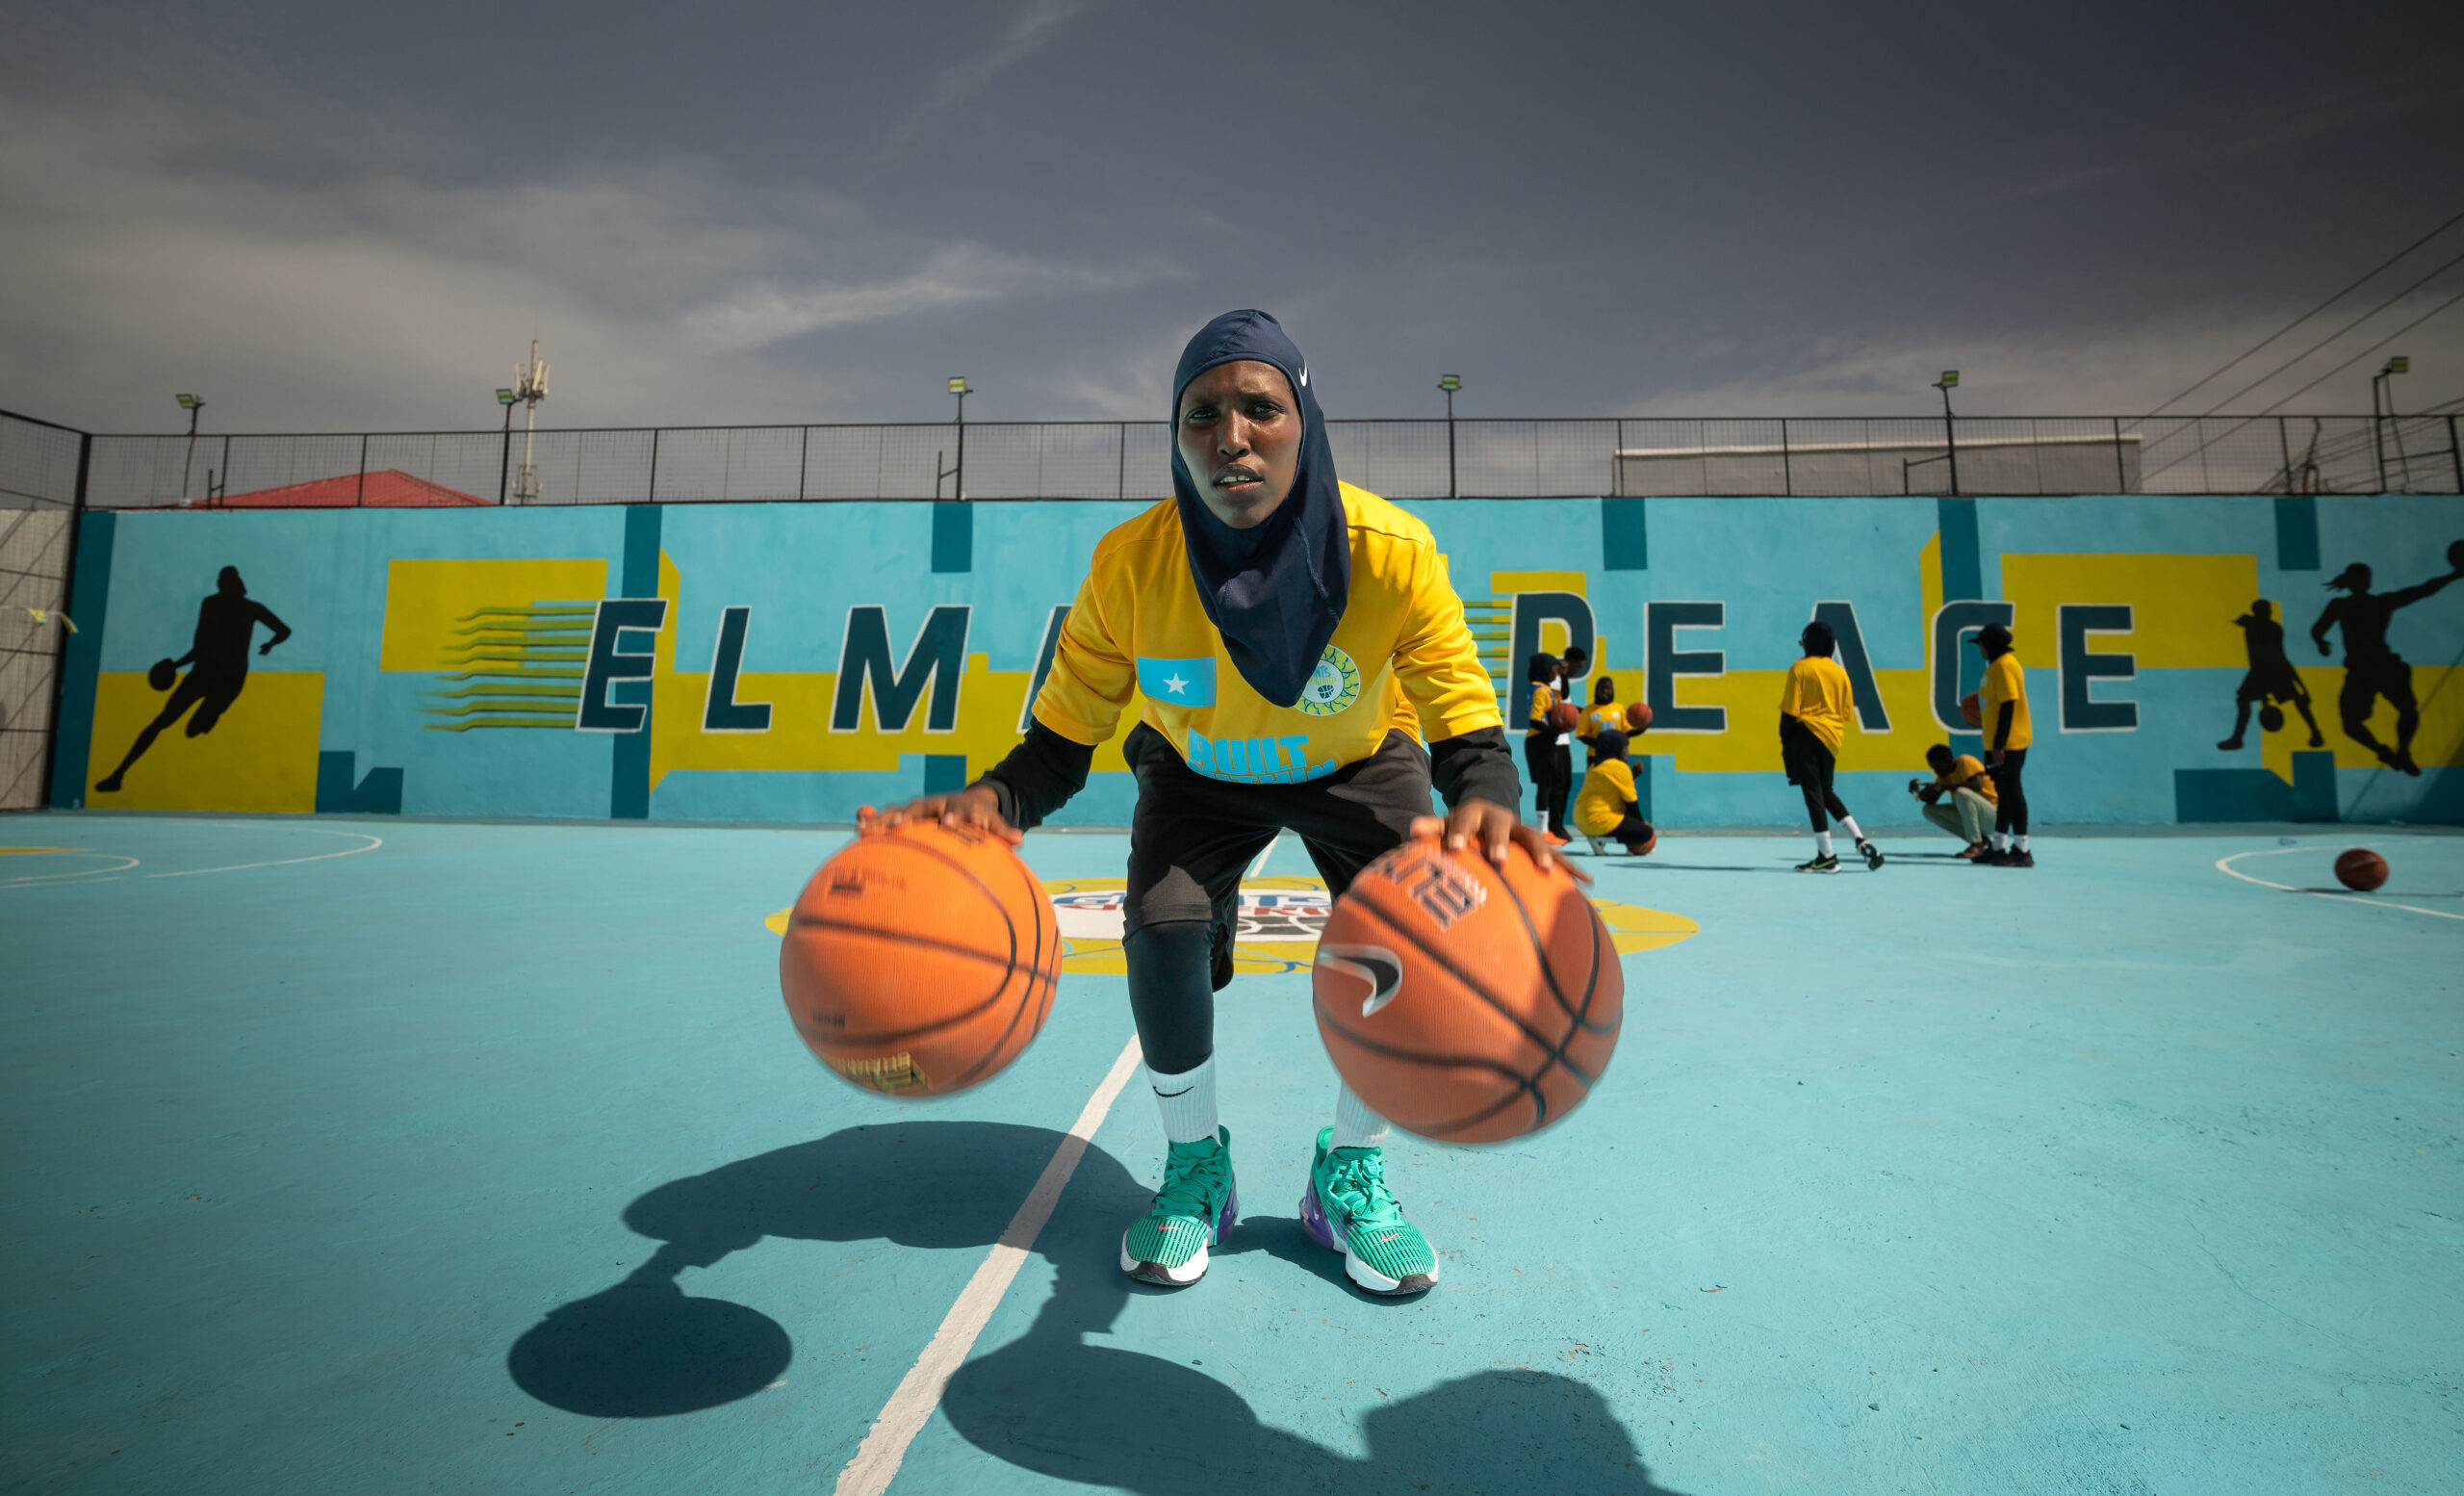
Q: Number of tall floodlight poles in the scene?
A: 6